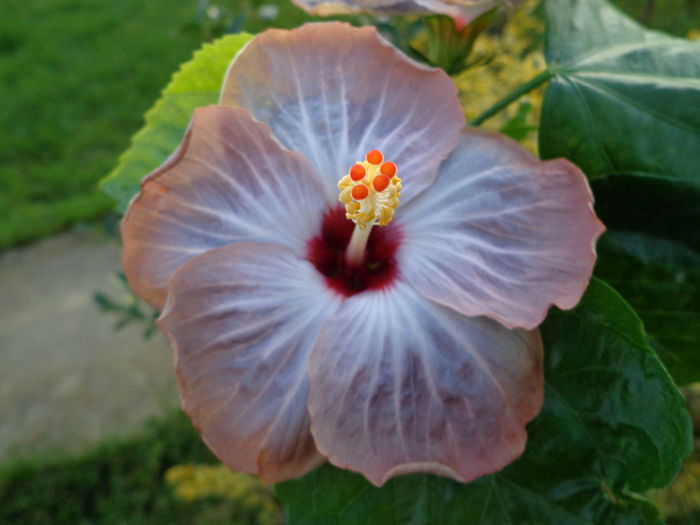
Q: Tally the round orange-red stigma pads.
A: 5